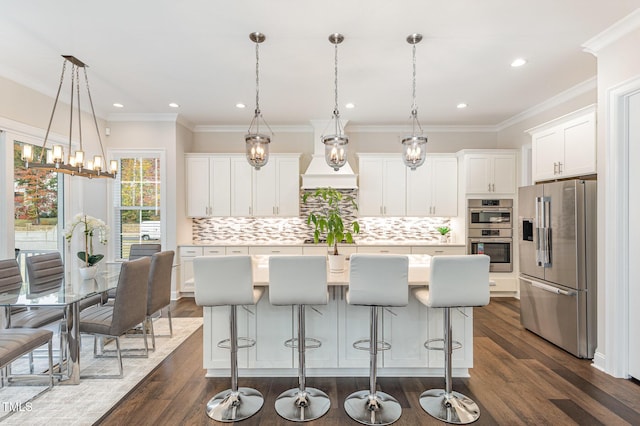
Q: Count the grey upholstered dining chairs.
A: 6